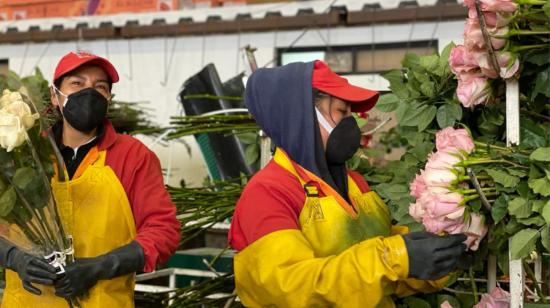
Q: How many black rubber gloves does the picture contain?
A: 3